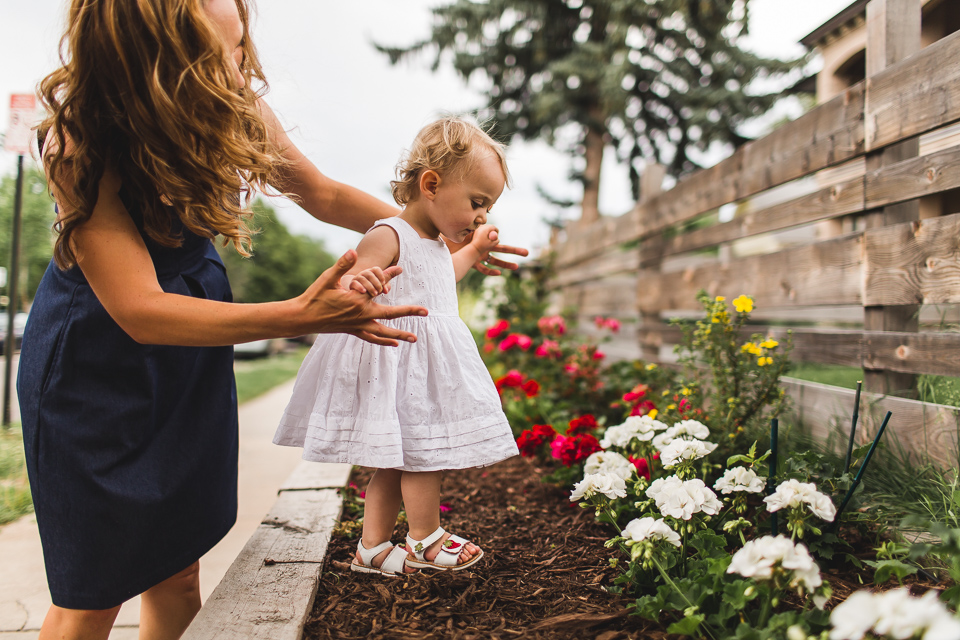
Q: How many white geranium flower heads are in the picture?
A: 11